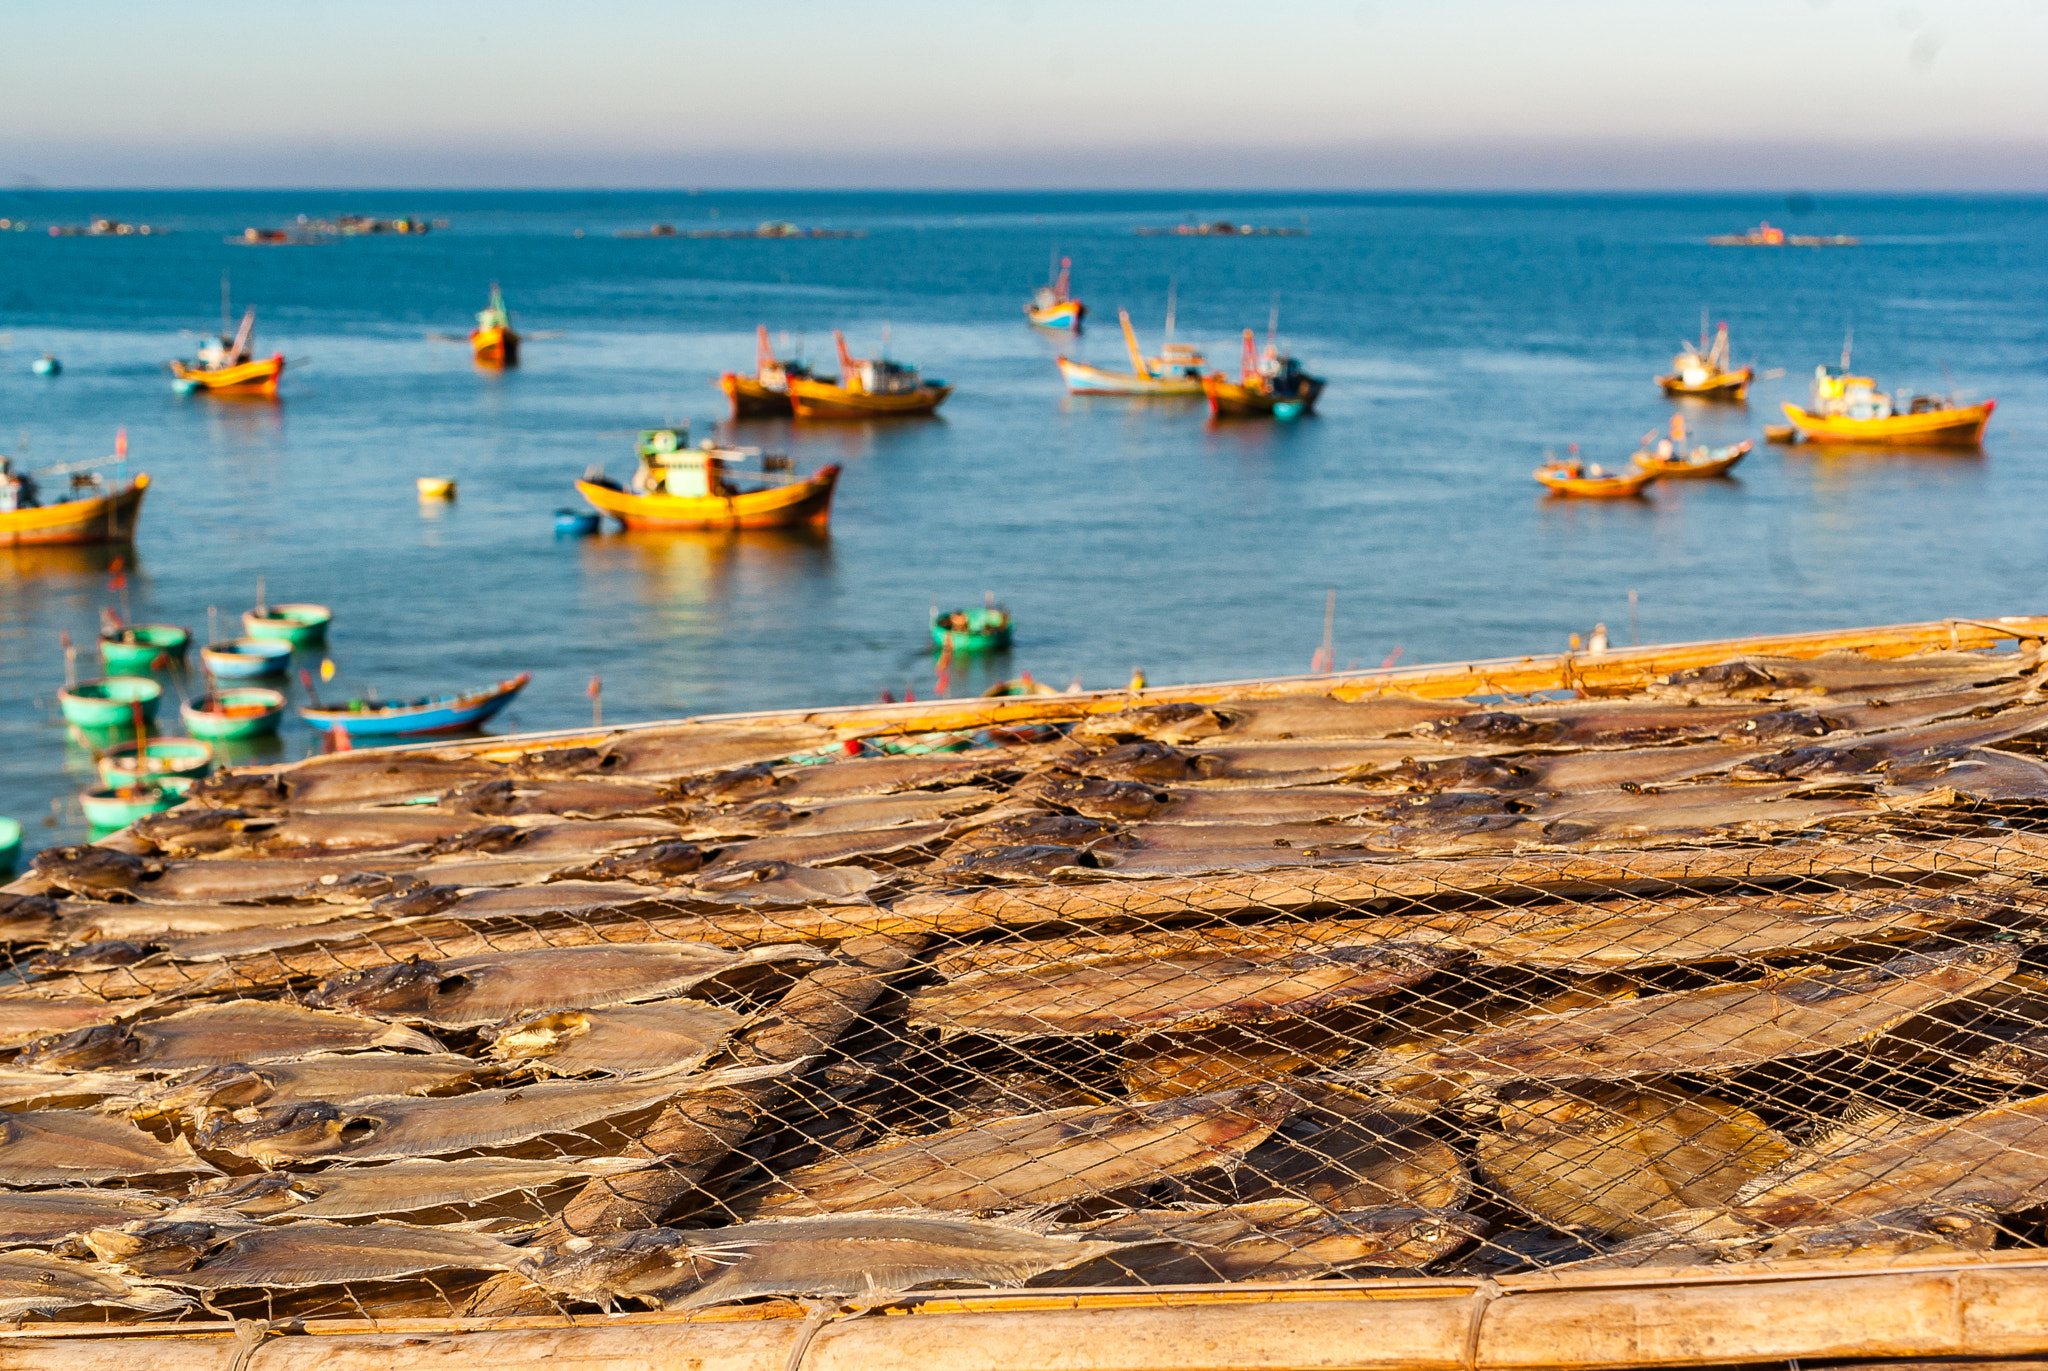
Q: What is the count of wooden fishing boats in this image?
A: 14